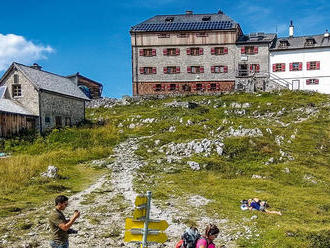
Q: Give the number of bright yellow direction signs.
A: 4